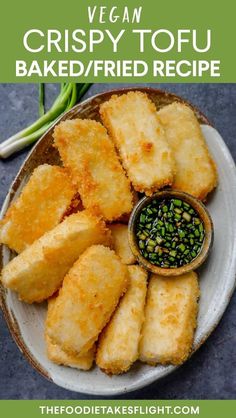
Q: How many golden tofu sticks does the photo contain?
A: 10